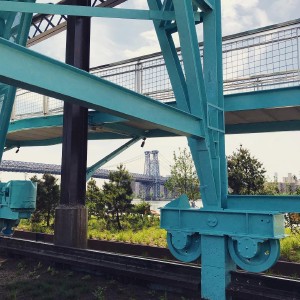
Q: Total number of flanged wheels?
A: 2